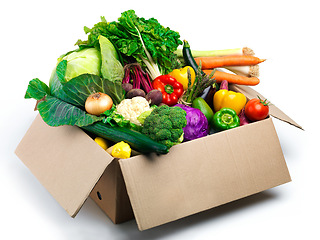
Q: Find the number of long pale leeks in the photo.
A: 2